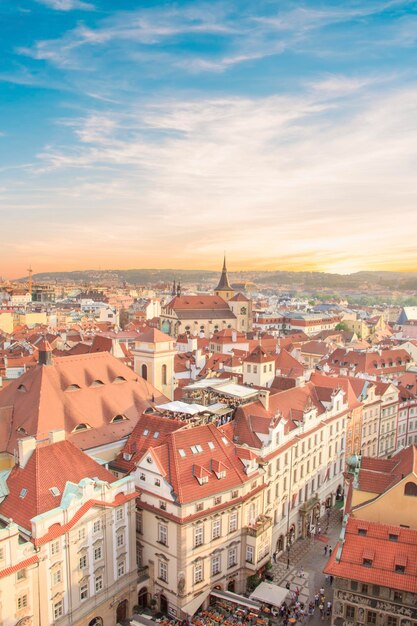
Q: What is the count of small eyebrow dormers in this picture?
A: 8